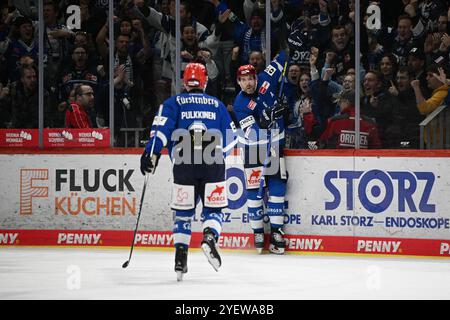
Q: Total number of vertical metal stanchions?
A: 5